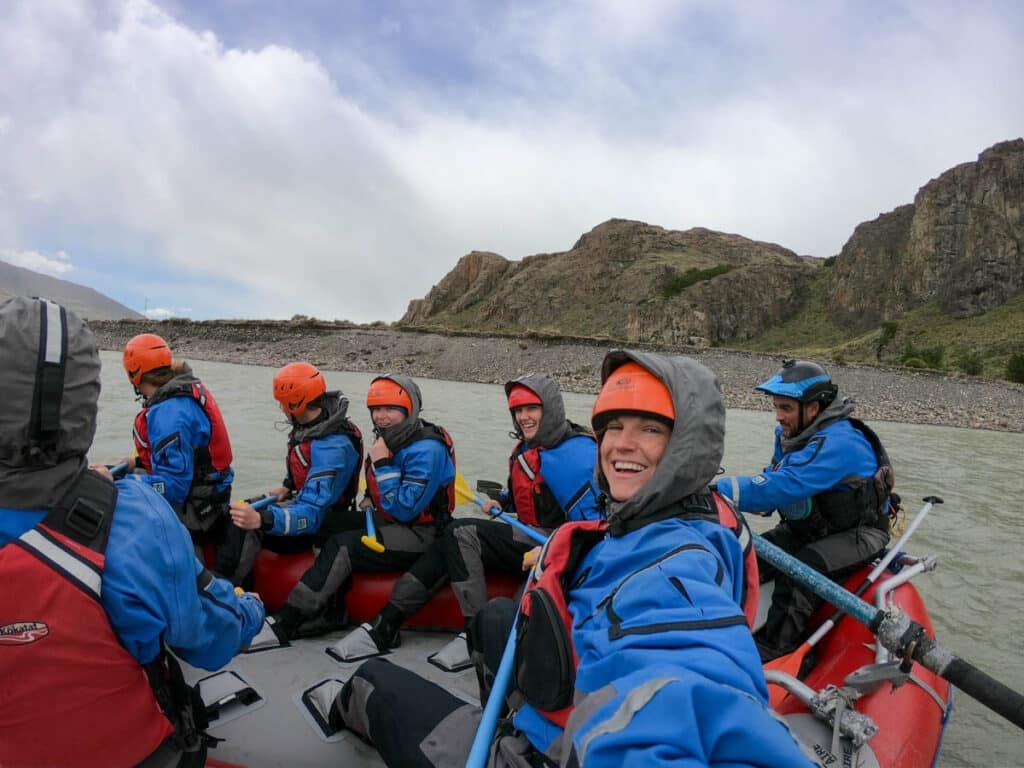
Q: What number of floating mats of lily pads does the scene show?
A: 0